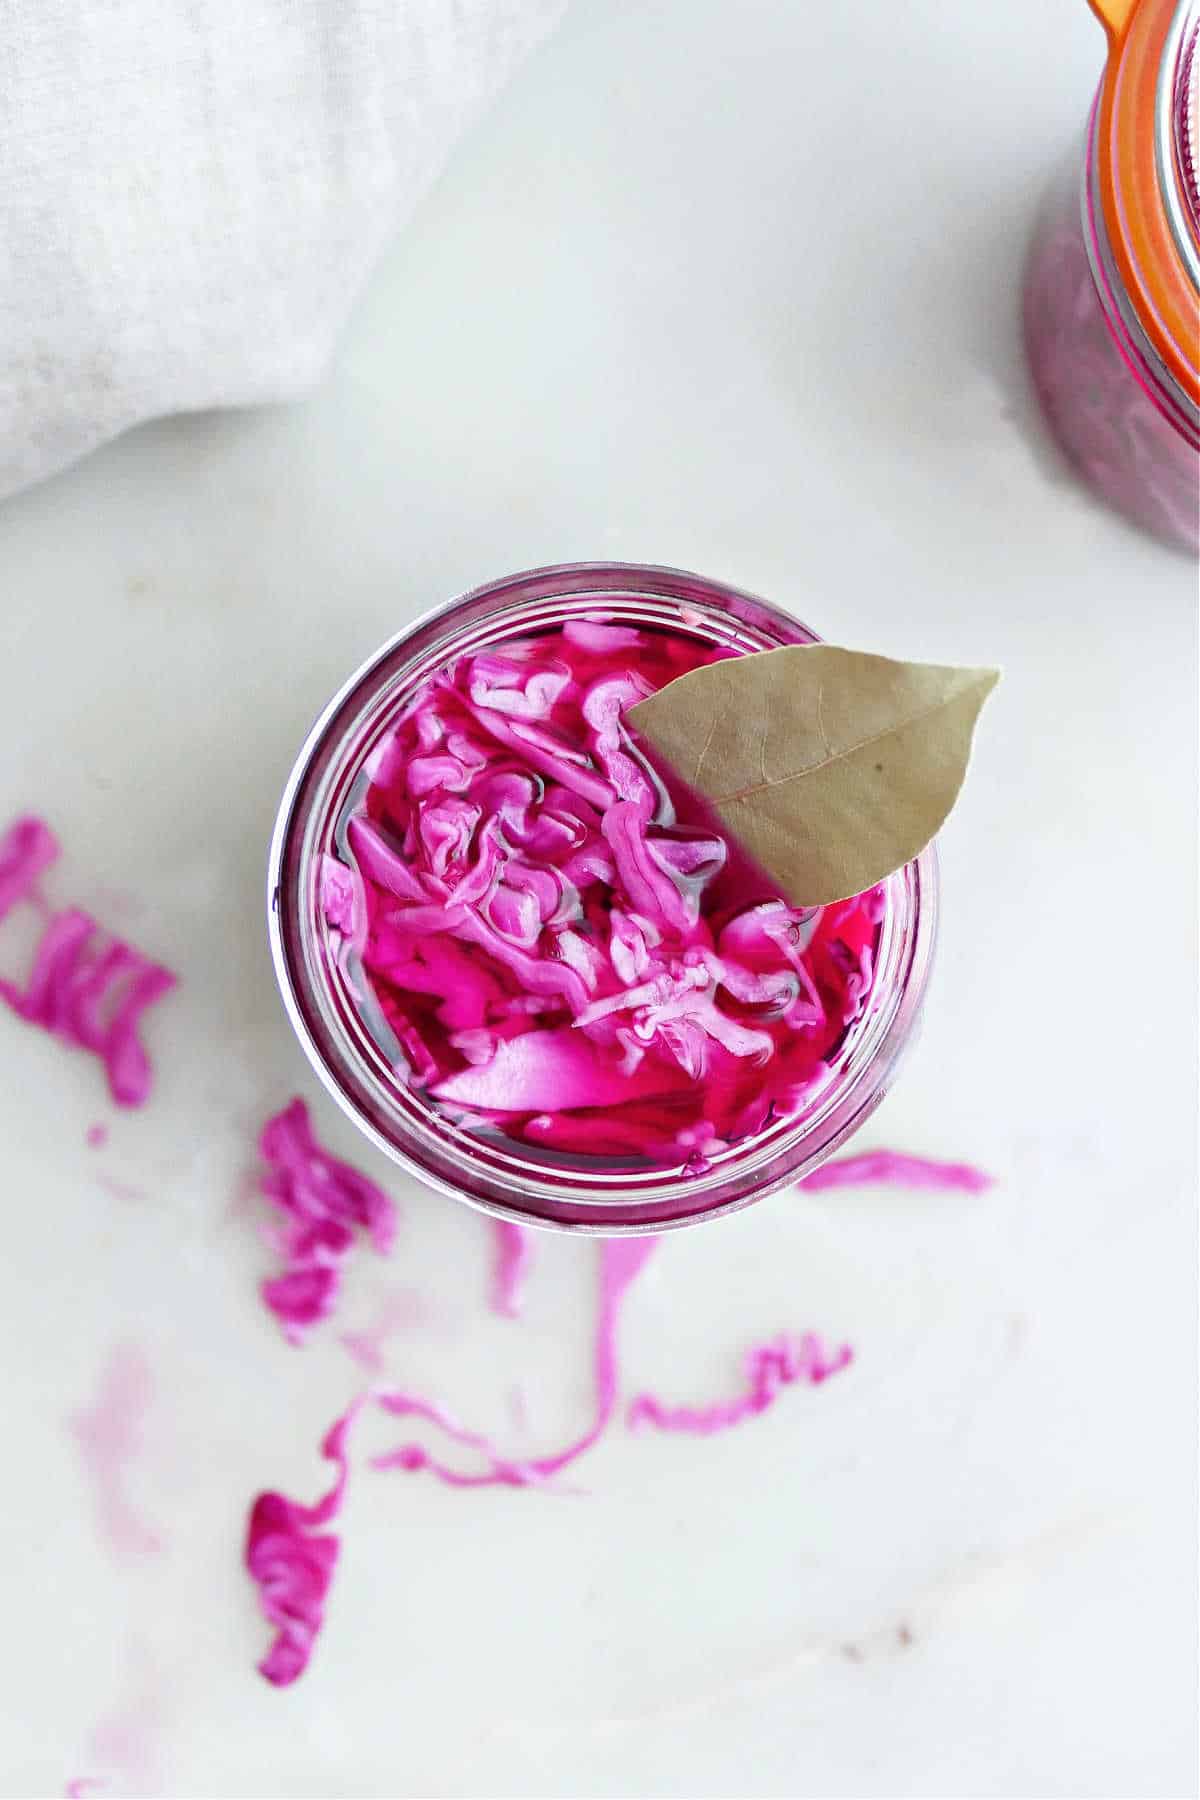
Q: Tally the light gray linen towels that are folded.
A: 1